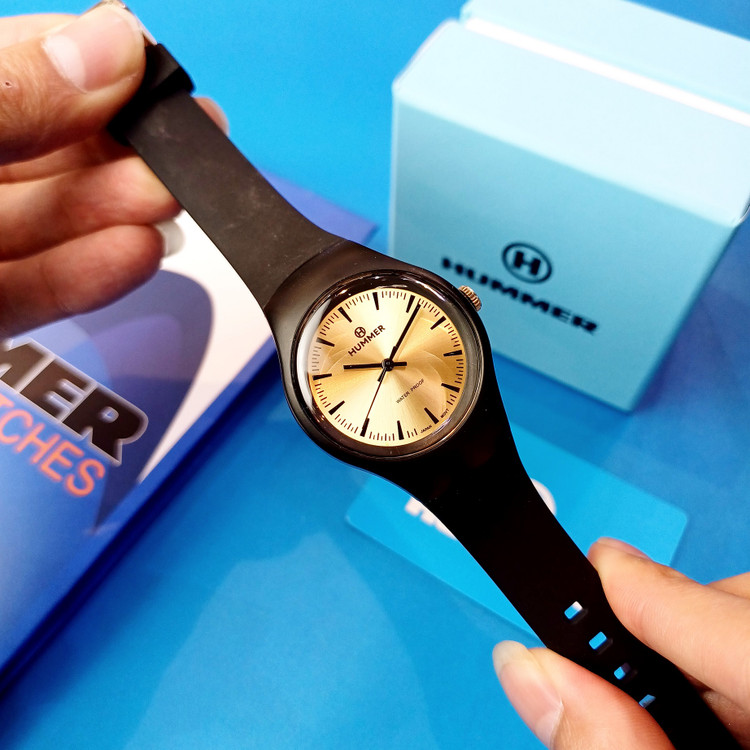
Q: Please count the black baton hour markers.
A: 12